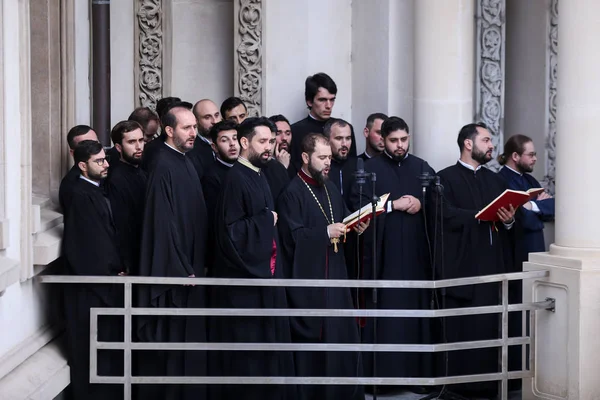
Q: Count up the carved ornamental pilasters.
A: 4